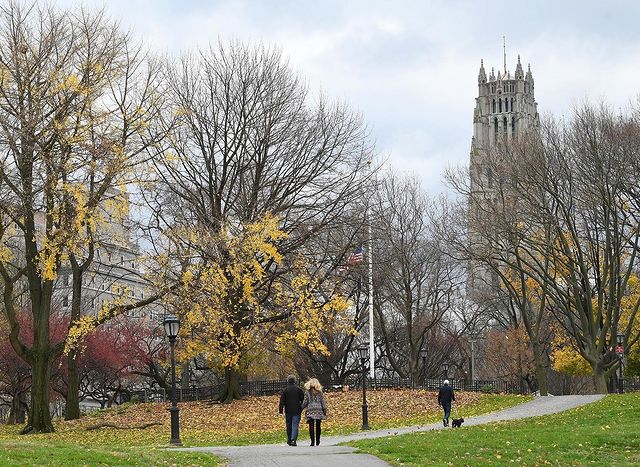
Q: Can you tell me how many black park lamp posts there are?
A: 5